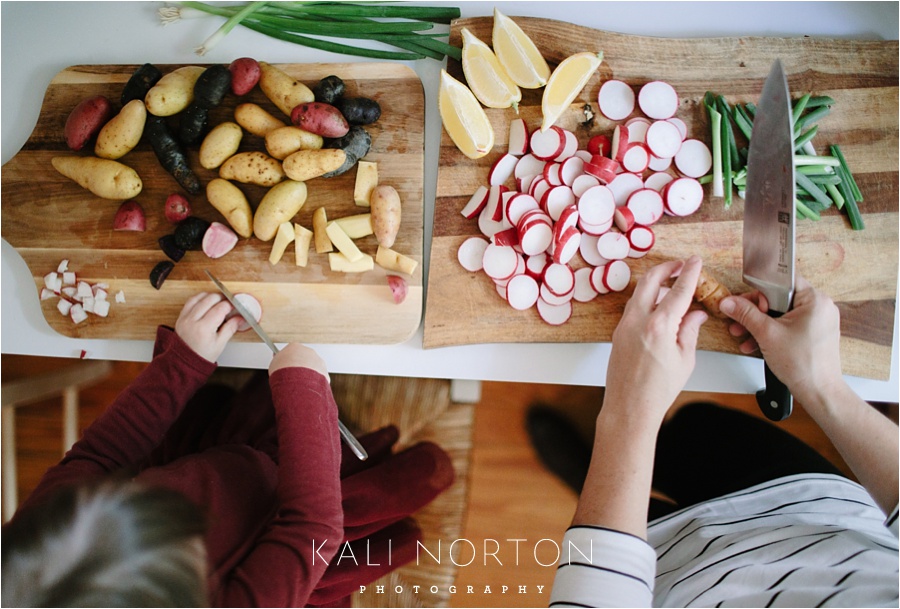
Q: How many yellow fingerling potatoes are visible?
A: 12